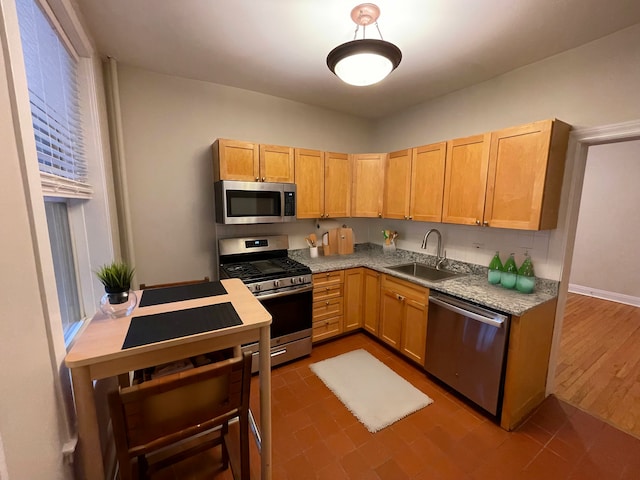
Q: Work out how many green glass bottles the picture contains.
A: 3